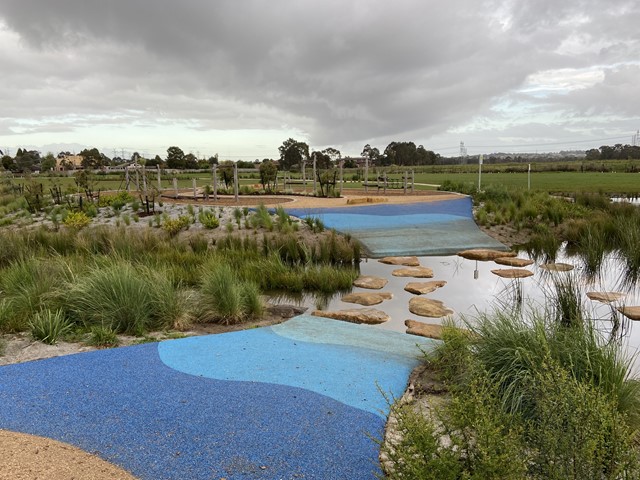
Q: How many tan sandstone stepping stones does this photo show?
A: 14